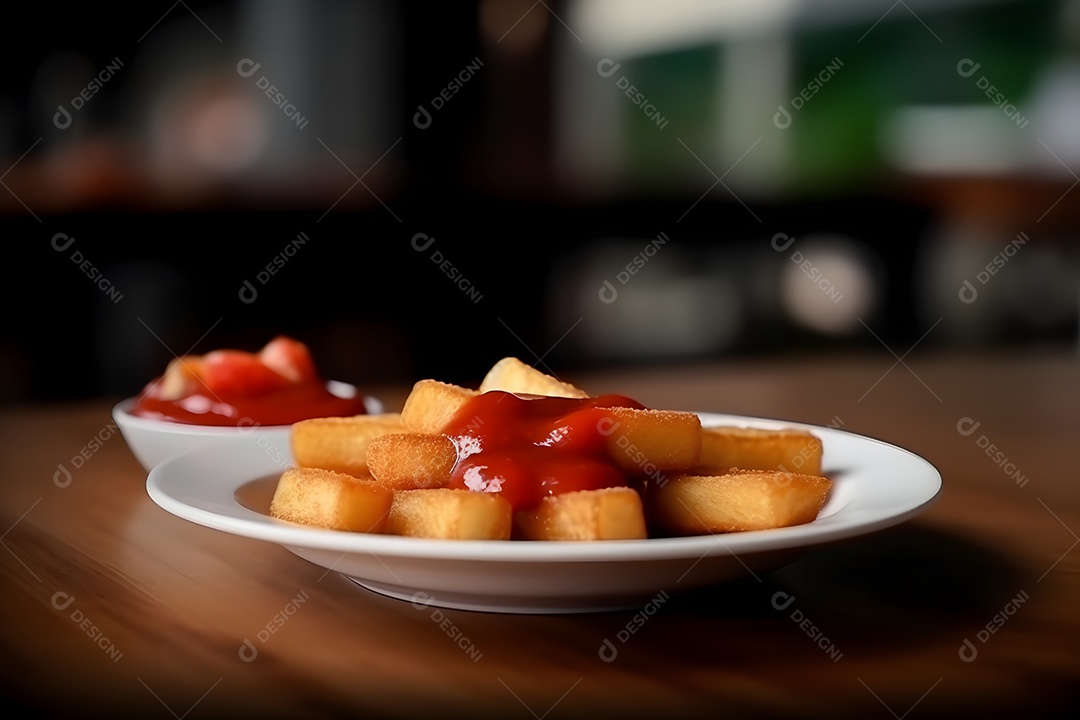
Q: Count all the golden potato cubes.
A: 10